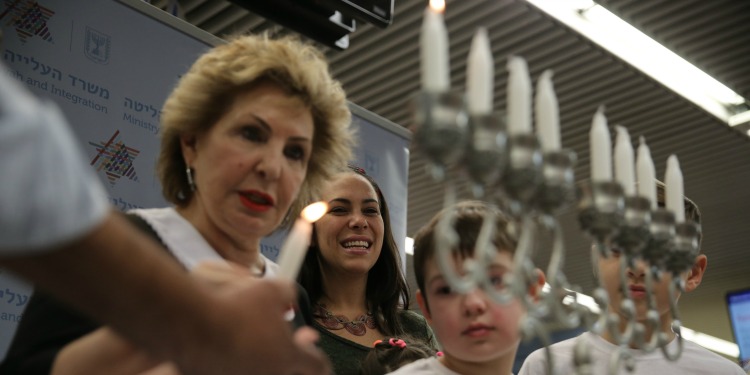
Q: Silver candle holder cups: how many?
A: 8